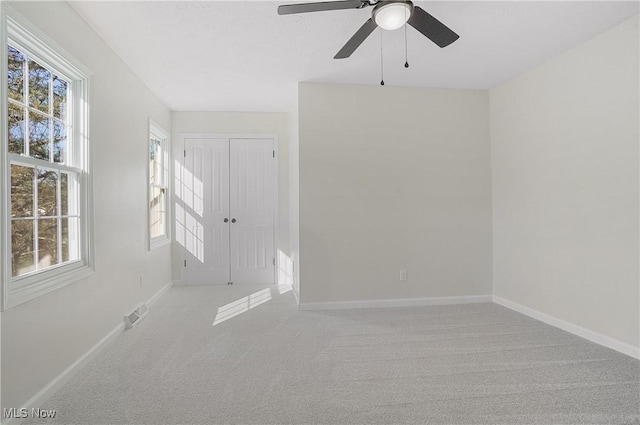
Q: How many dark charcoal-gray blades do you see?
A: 3